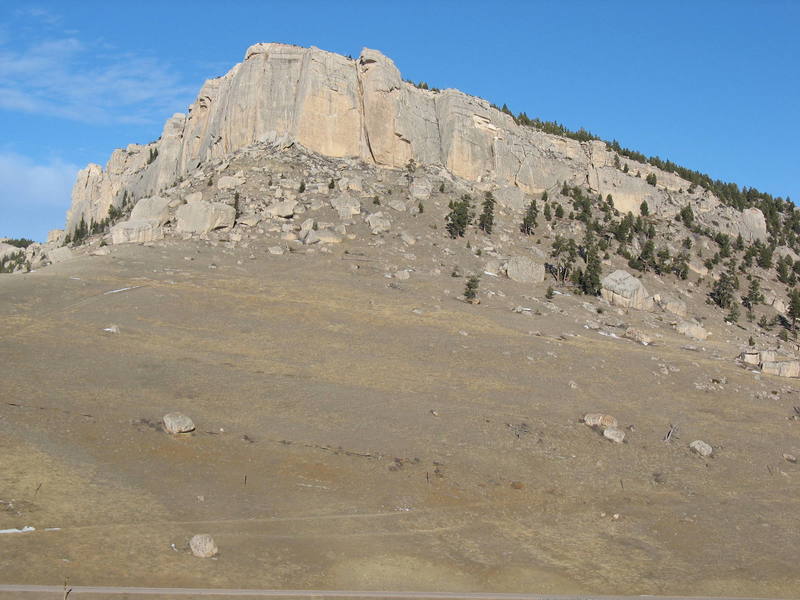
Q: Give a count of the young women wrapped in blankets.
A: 0